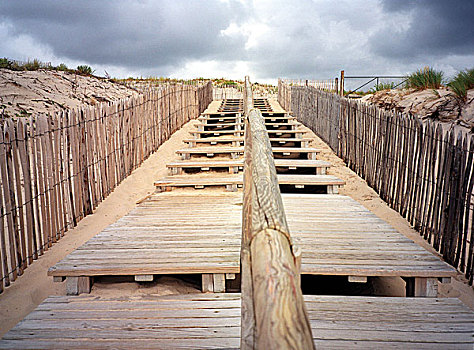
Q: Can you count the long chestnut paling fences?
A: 2